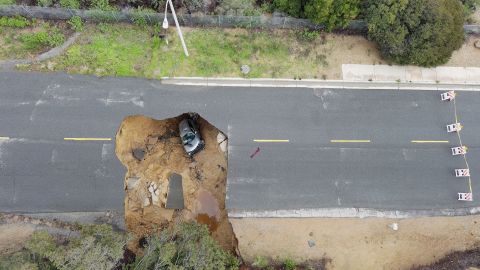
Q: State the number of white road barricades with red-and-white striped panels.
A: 5